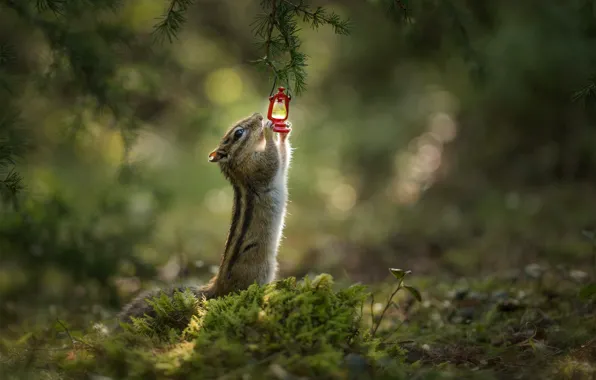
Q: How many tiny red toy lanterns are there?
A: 1